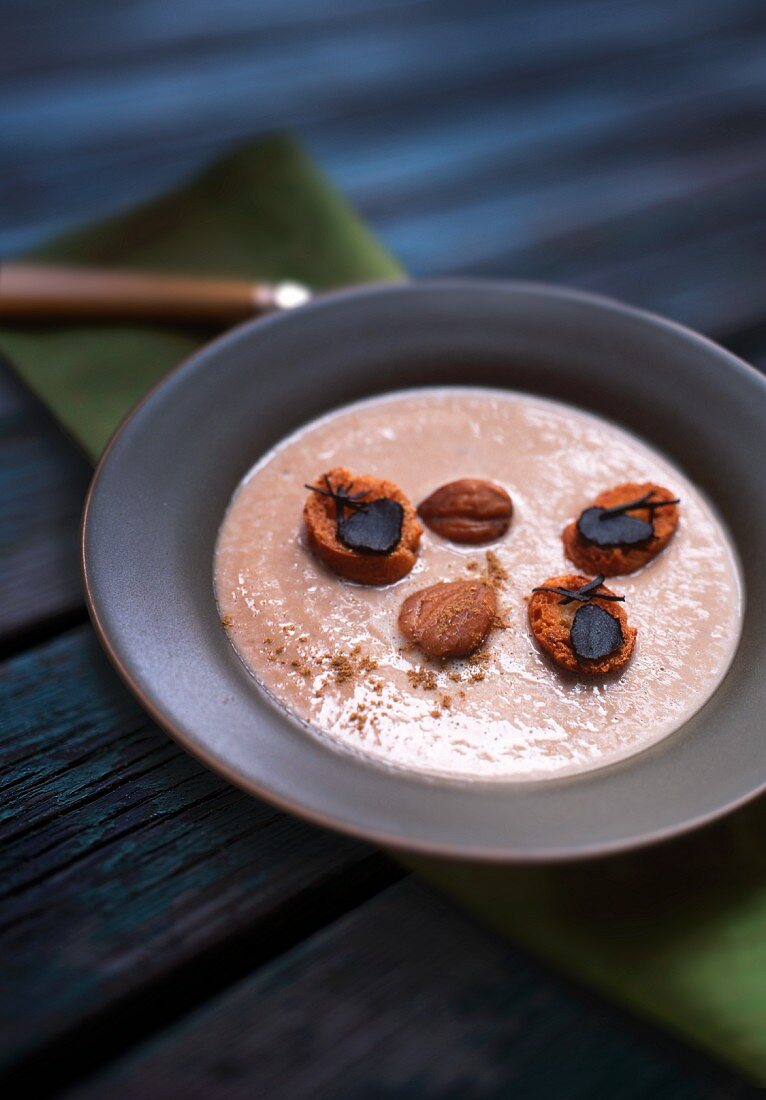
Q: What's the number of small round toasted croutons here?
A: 3